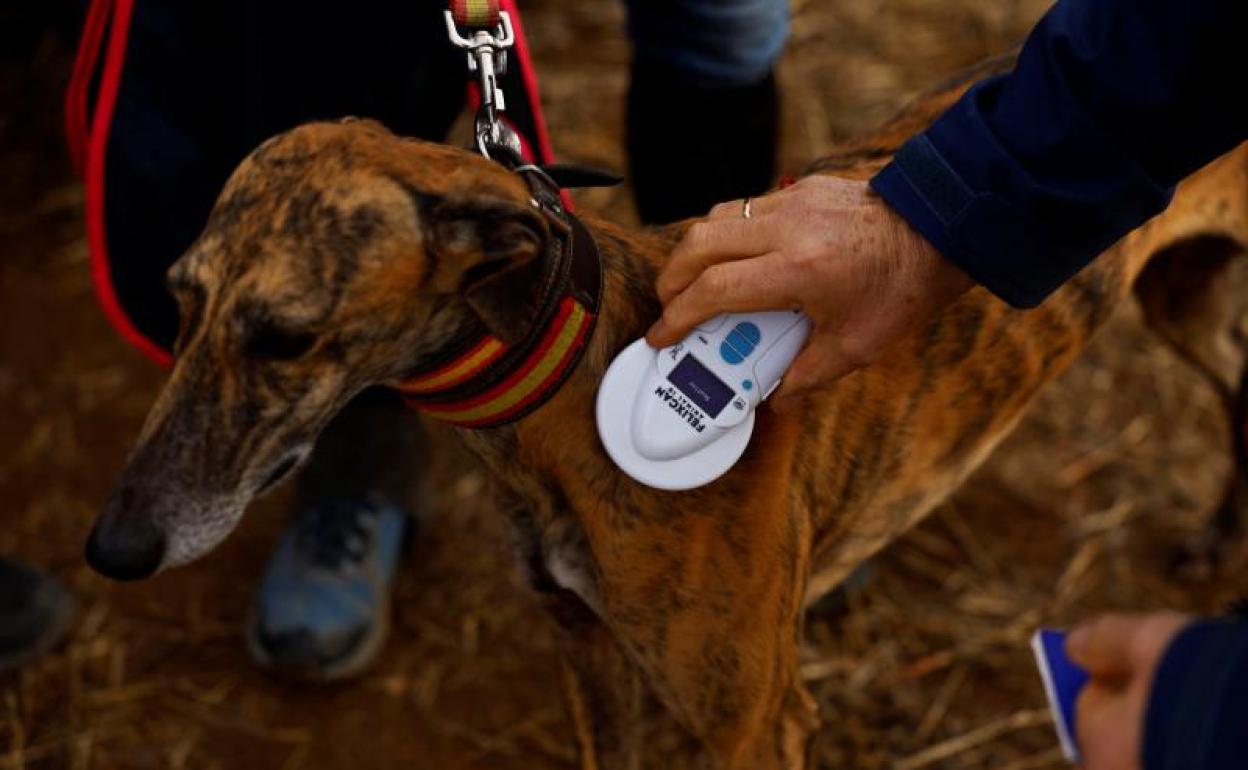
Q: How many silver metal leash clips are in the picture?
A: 1